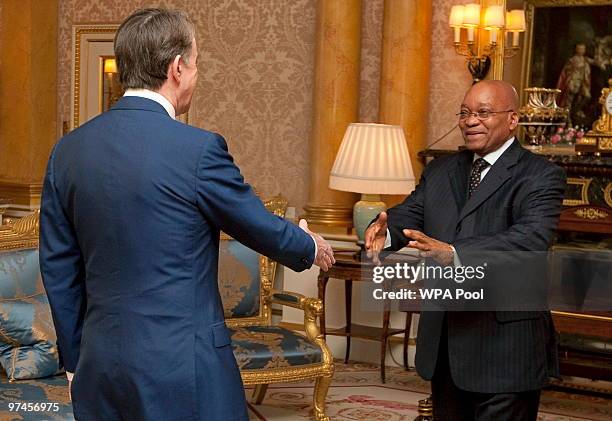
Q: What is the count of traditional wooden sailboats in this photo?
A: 0